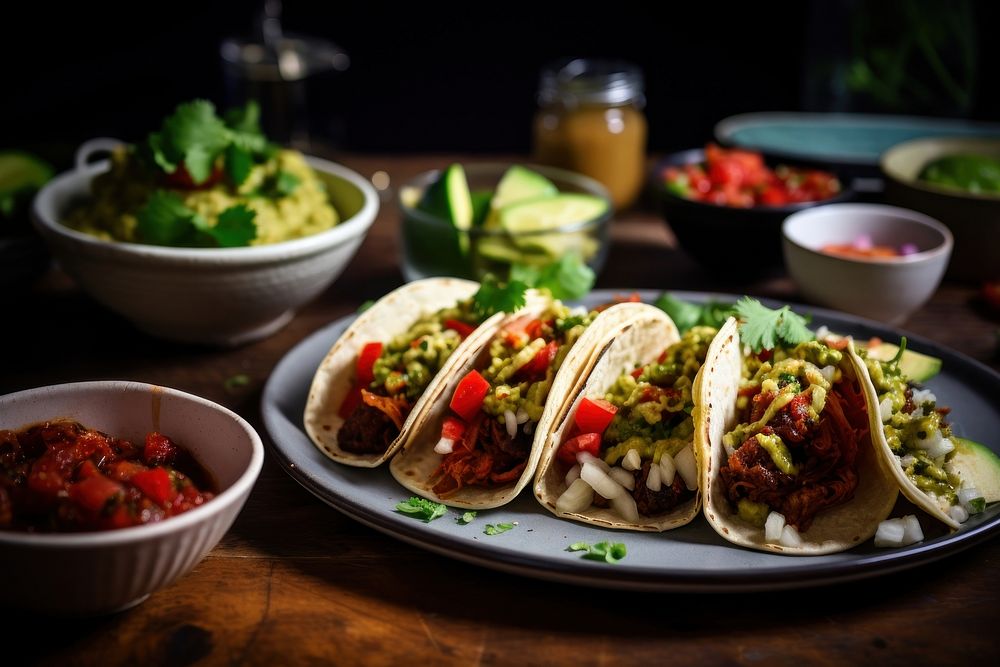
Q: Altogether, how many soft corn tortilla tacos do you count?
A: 5